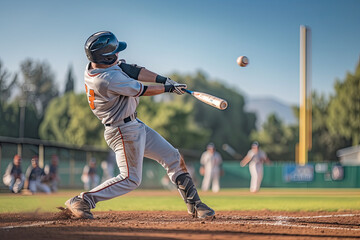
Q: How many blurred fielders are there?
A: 2